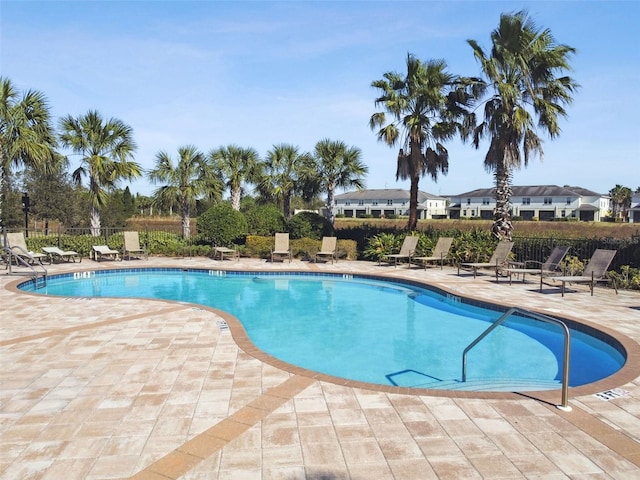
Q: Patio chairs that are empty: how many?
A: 12